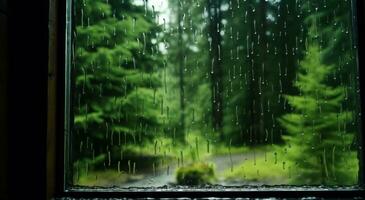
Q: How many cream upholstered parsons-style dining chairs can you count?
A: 0